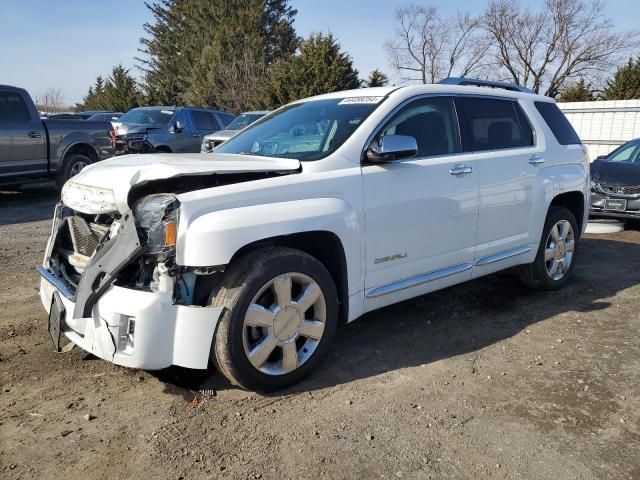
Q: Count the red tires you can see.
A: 0